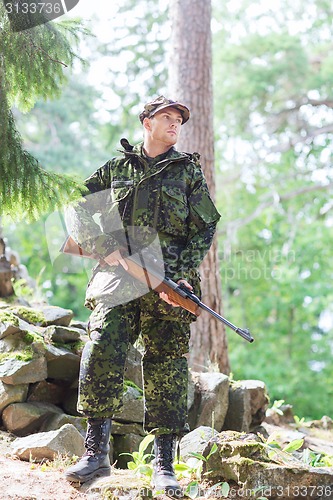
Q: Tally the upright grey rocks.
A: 2